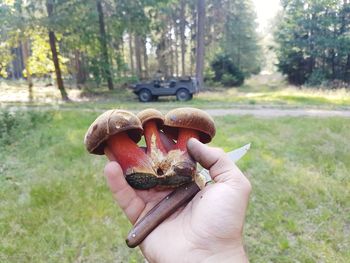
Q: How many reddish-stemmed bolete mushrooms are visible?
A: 3